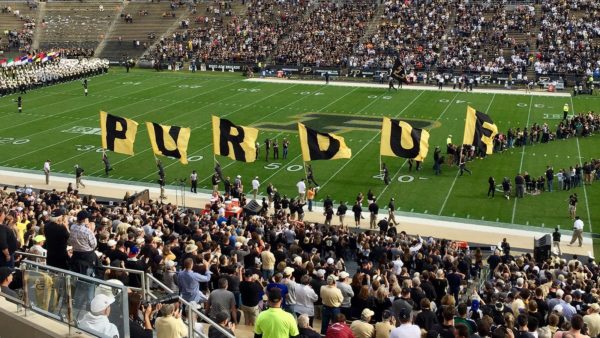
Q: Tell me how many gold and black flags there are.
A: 6